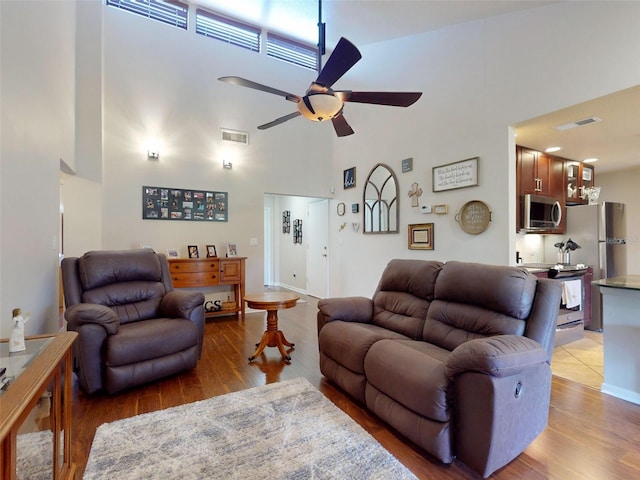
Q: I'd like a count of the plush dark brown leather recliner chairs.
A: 1